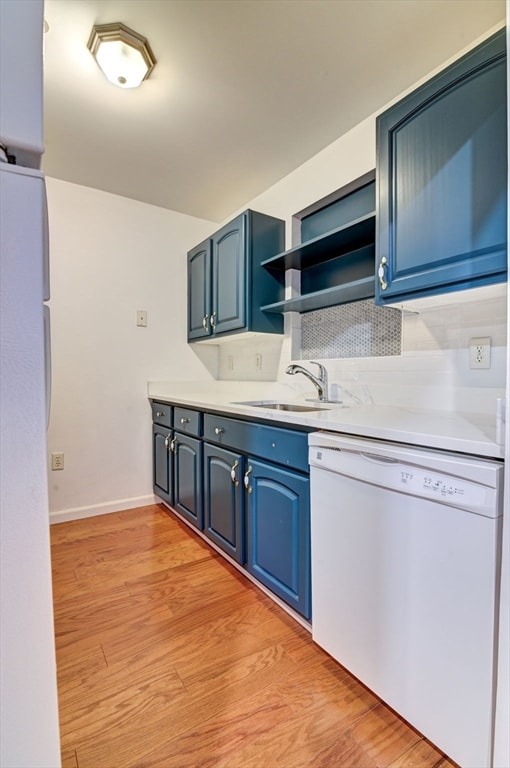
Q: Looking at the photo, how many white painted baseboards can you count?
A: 1